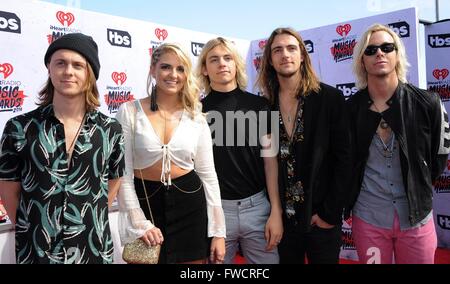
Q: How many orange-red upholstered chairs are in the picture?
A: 0